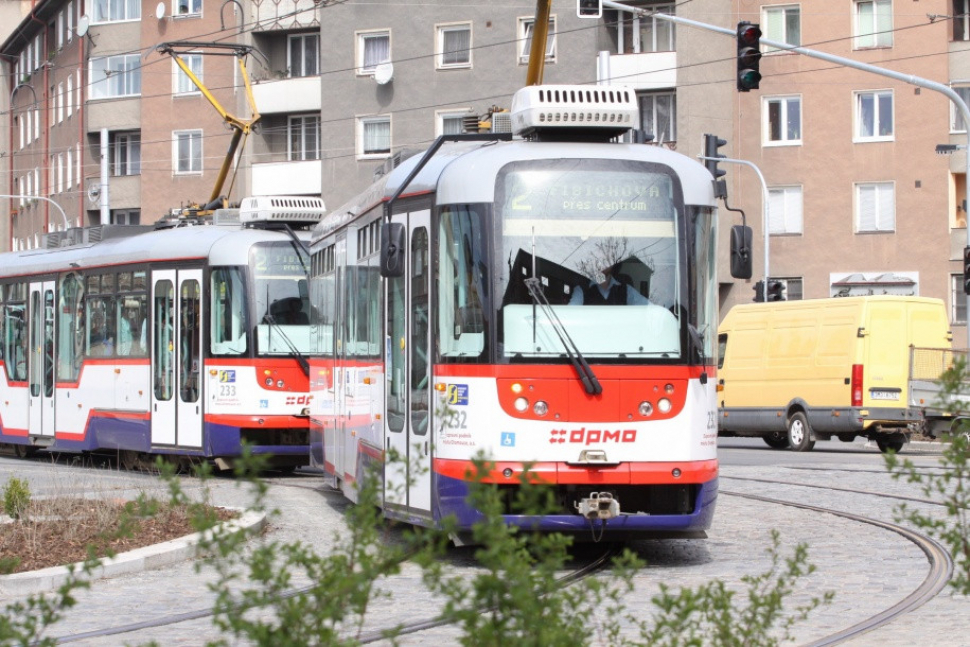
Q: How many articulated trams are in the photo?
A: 2